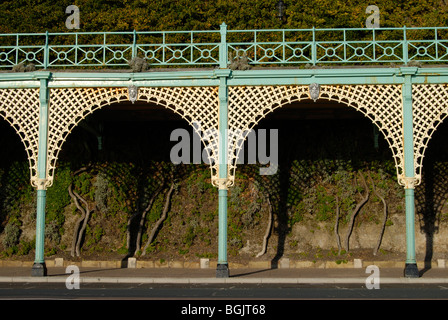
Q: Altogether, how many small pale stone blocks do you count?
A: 6